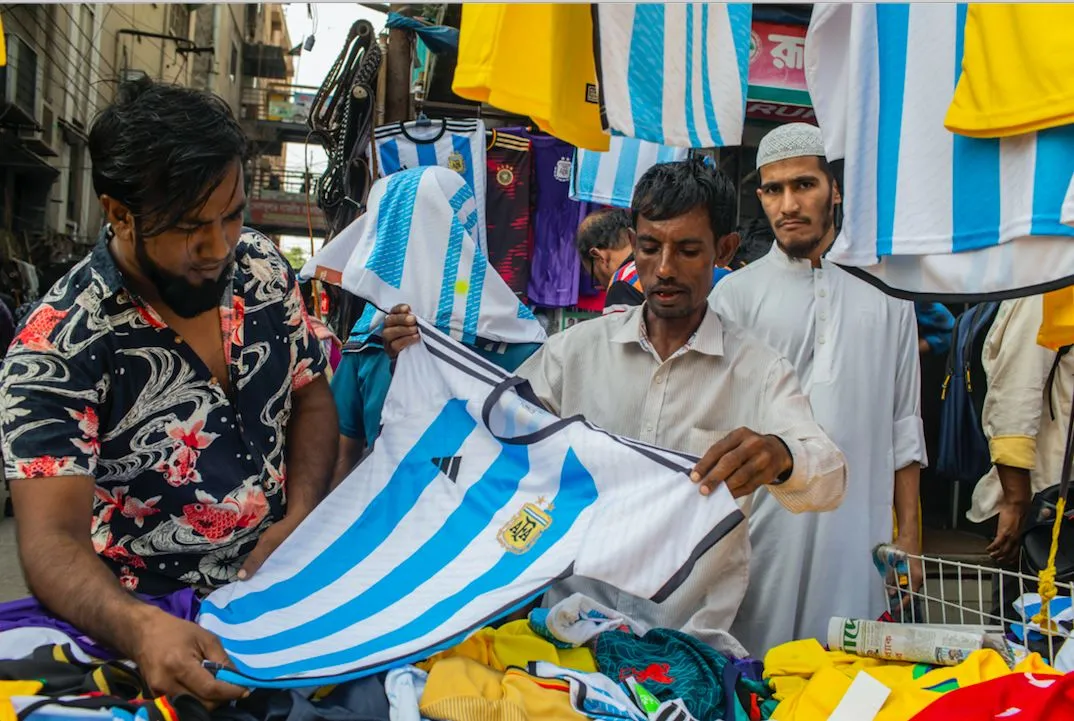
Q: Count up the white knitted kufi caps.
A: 1